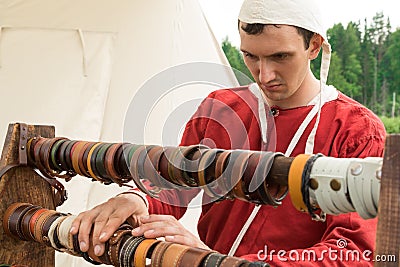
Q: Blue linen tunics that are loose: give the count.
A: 0